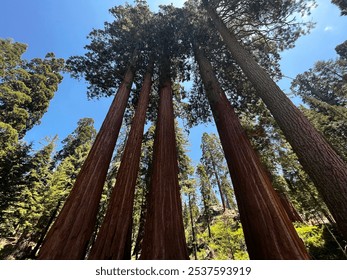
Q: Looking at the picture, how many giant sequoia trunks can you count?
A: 5